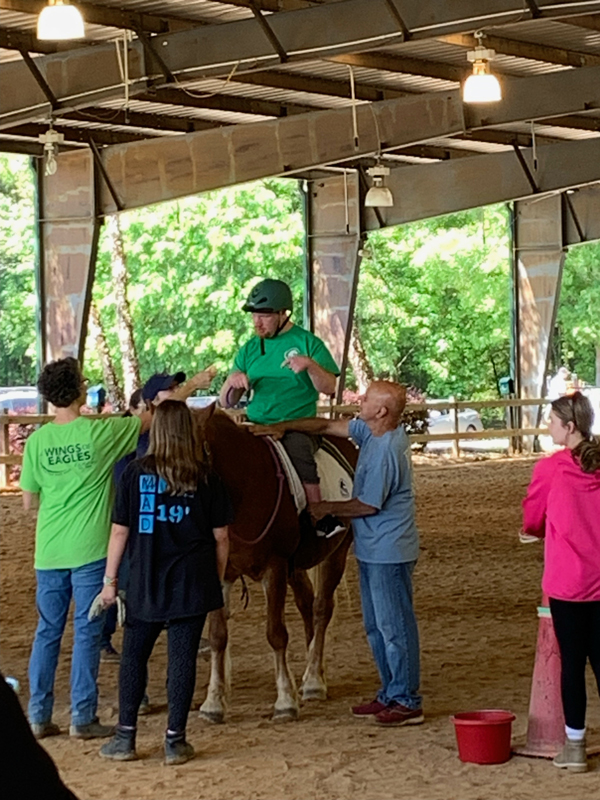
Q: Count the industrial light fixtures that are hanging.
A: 4